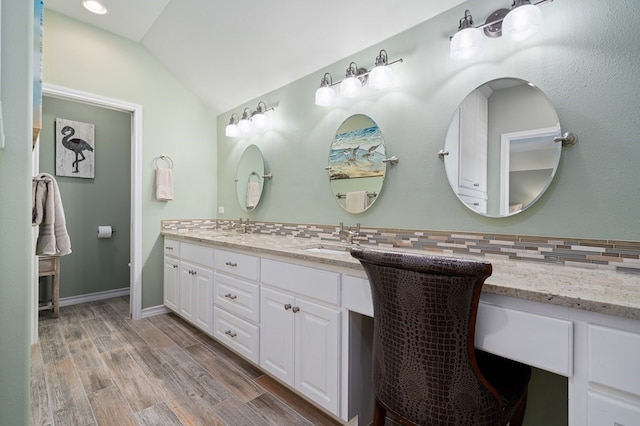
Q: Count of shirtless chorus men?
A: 0